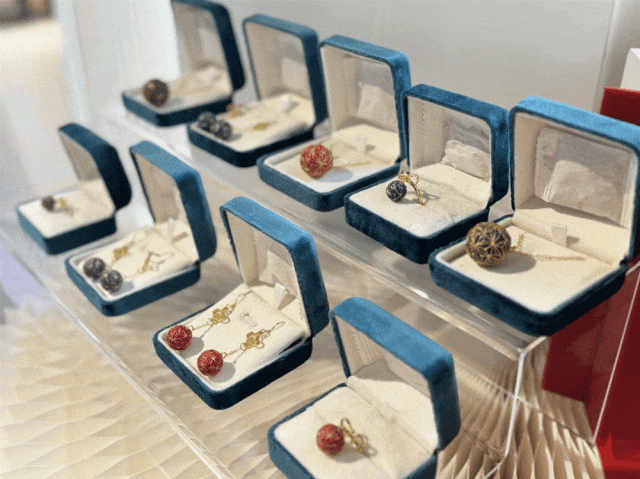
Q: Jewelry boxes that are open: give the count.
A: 9